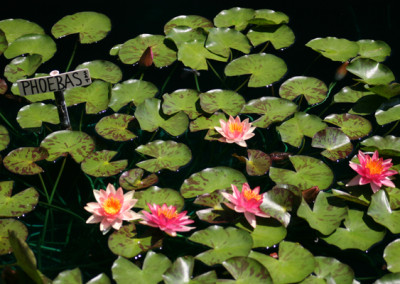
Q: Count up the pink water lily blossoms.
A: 5